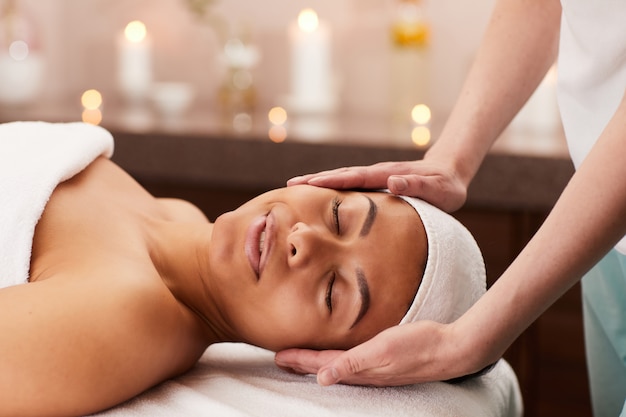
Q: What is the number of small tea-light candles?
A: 3